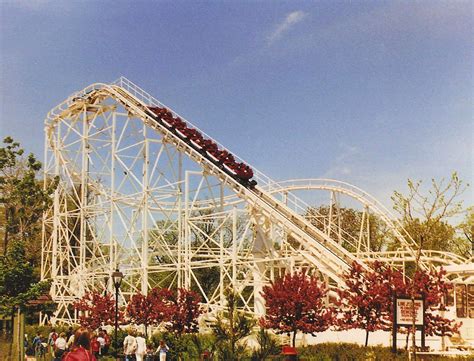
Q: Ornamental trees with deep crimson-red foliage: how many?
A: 6